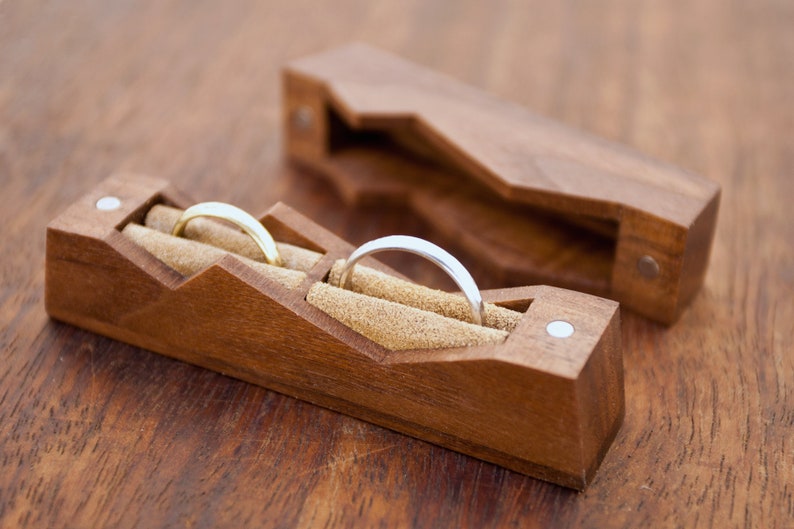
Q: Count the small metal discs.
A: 4